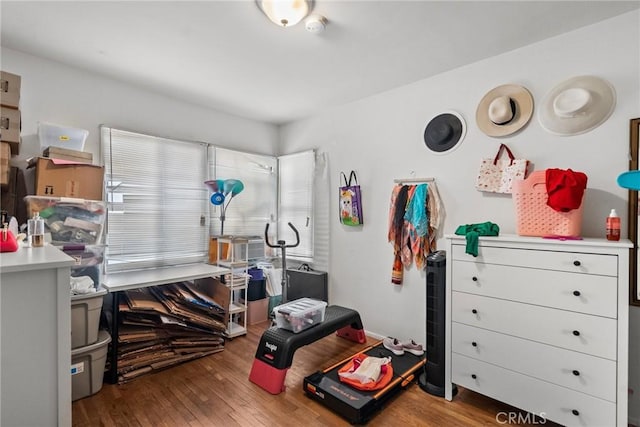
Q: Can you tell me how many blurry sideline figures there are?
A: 0